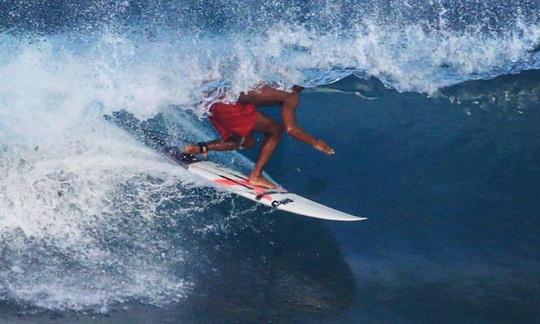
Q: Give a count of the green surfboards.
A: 0